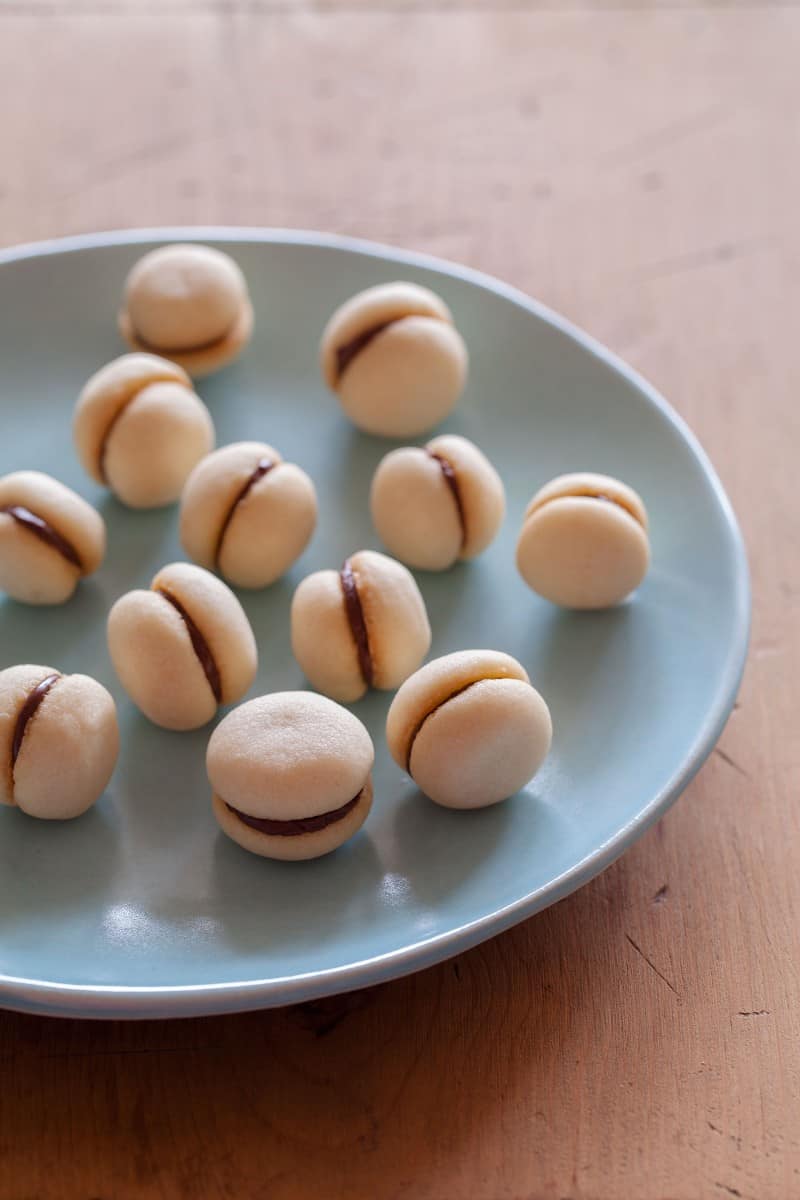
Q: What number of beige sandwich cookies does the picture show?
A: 12